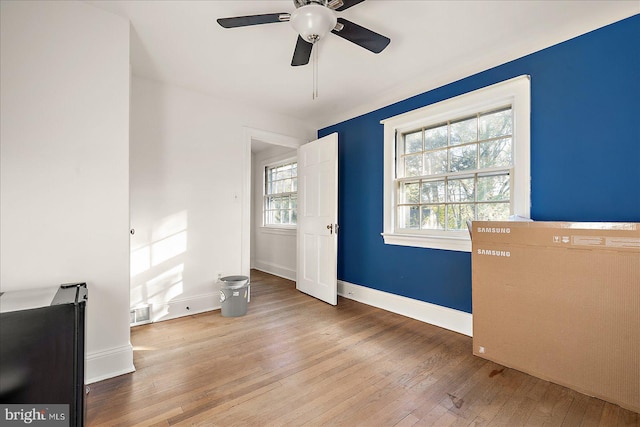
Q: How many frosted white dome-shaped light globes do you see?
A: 1